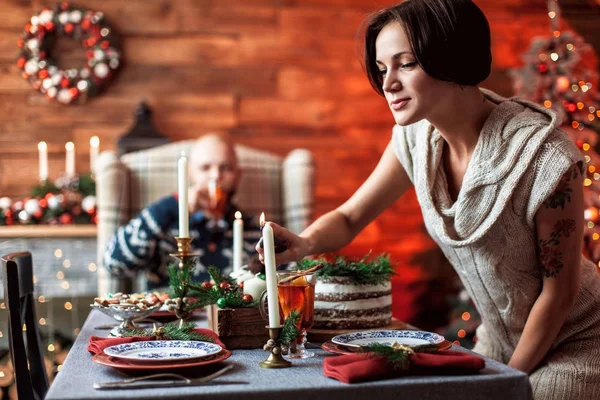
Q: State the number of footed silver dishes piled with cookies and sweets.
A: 1